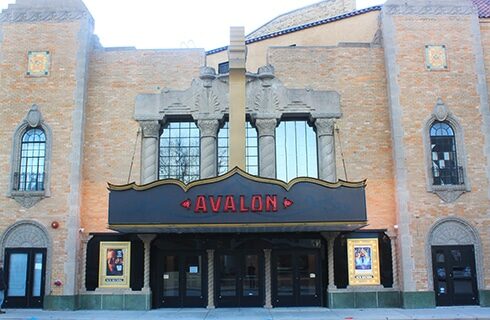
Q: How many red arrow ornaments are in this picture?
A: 2